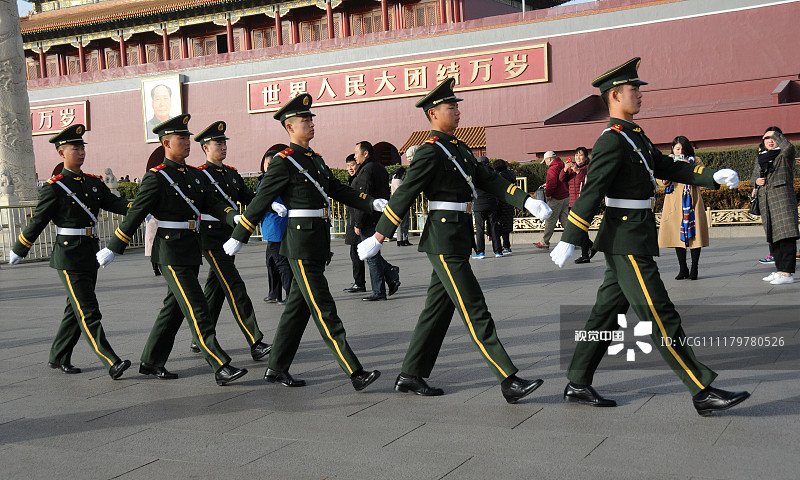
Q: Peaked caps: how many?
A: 6